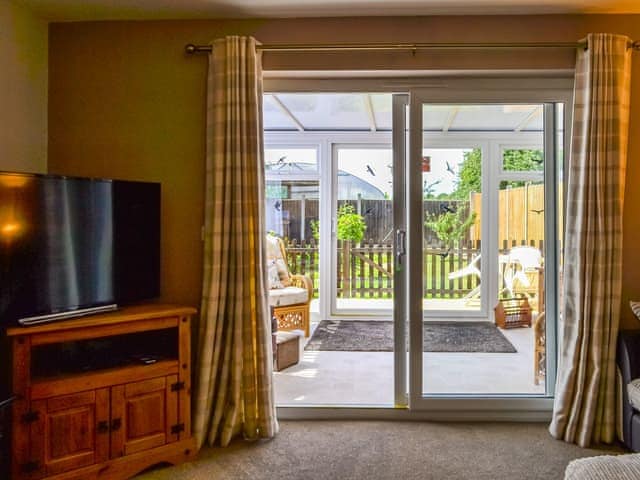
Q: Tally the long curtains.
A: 2